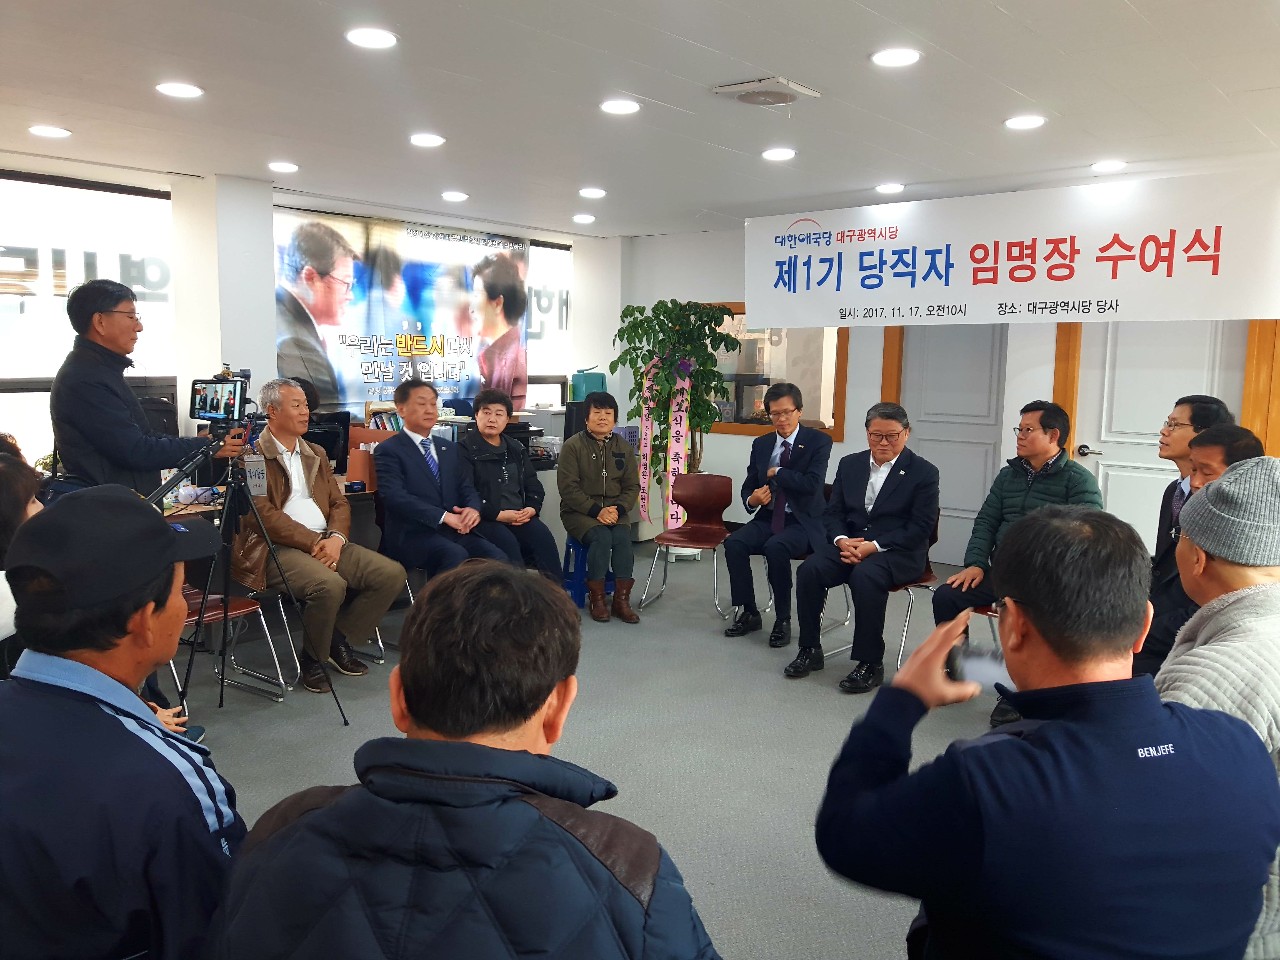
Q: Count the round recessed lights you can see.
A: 14